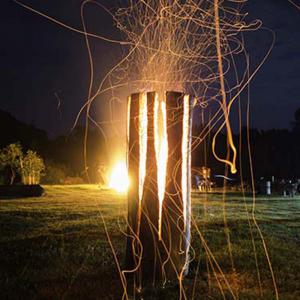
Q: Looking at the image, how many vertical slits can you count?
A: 3